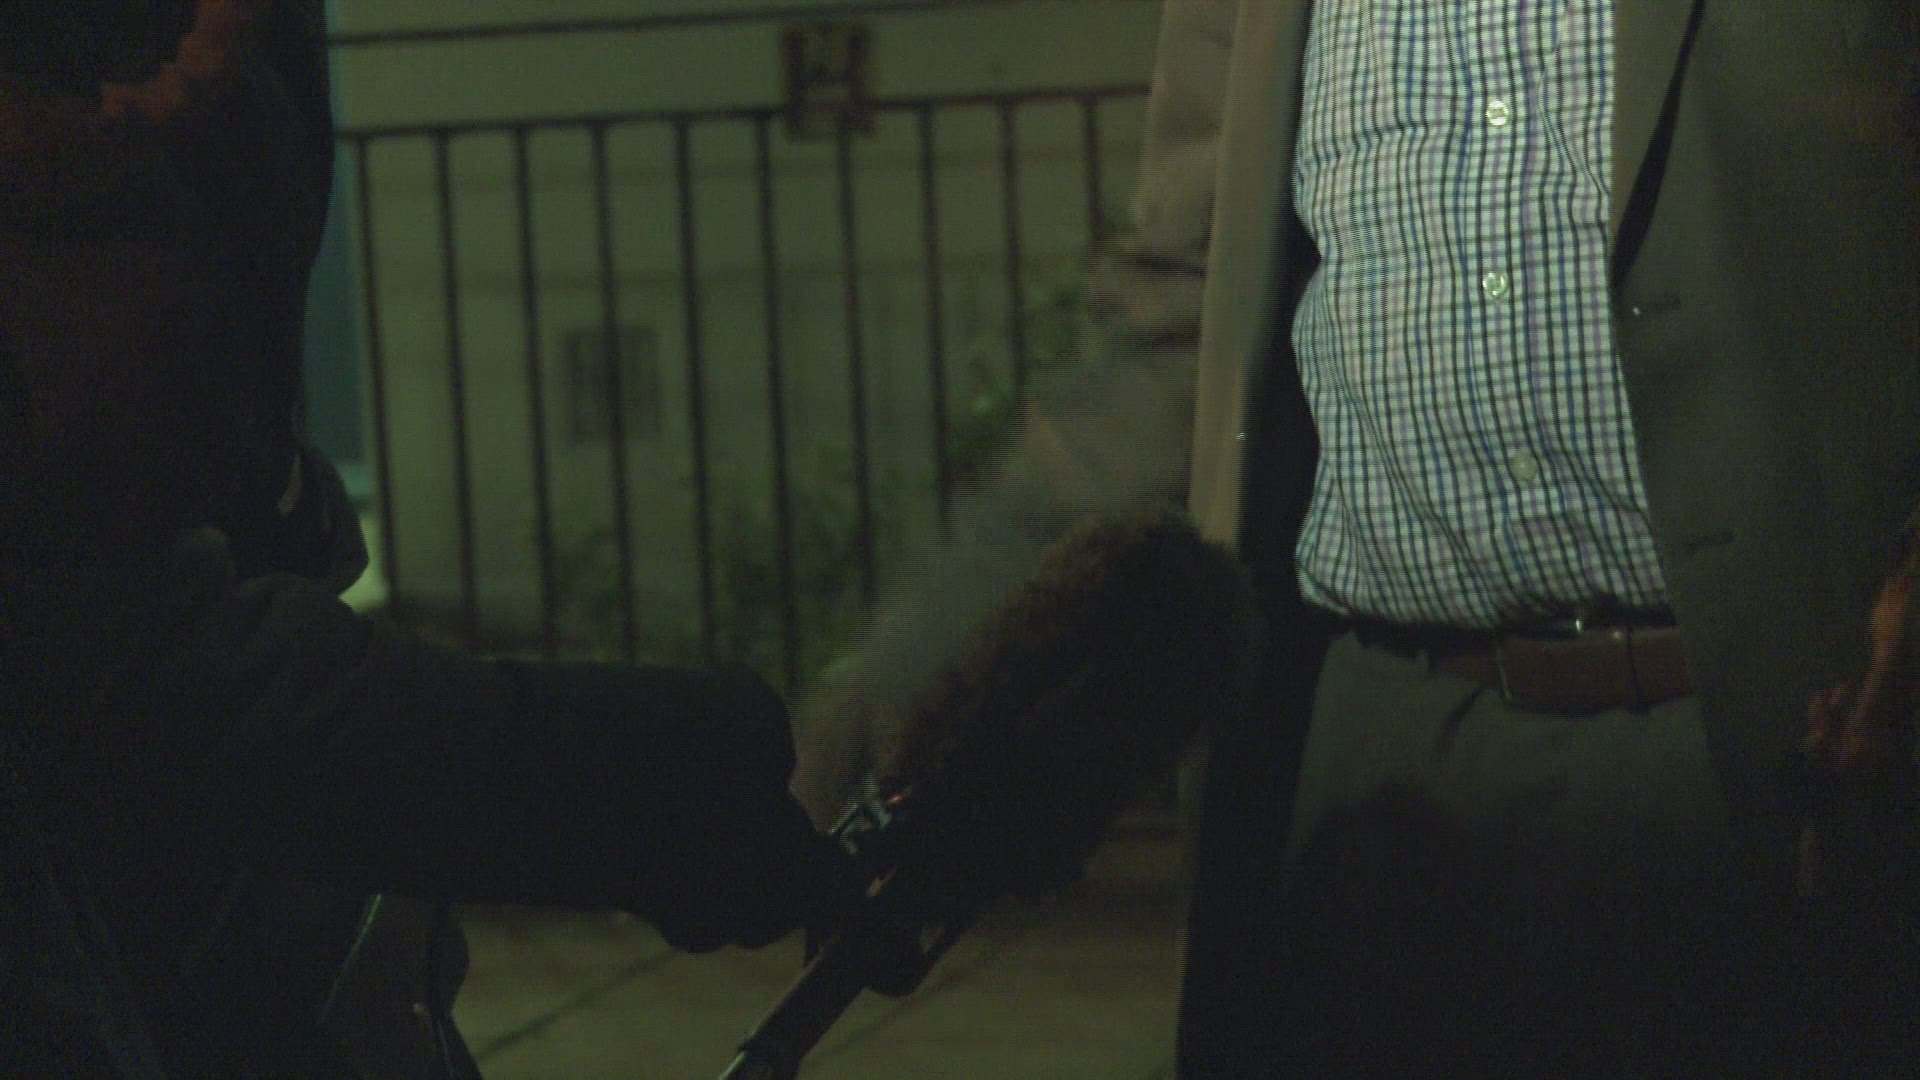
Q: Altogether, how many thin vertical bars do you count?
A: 10